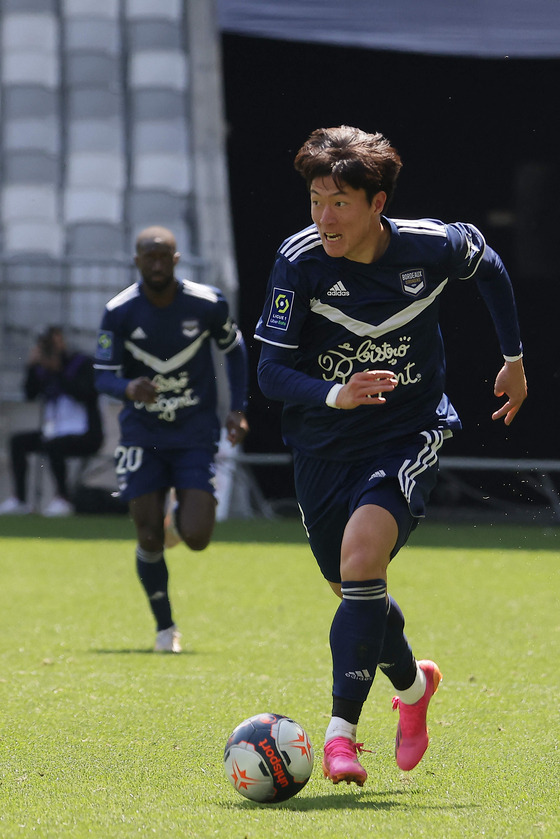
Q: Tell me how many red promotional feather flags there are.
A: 0